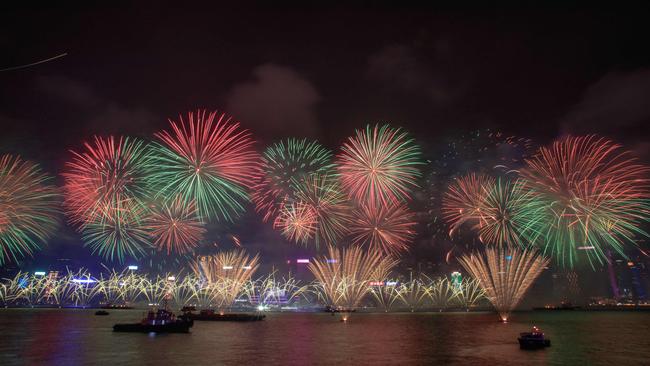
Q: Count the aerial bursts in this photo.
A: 13